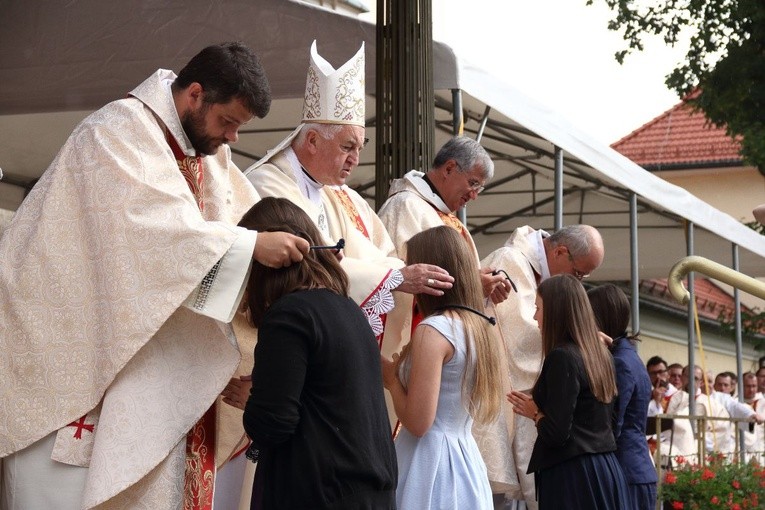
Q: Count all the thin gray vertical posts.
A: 5